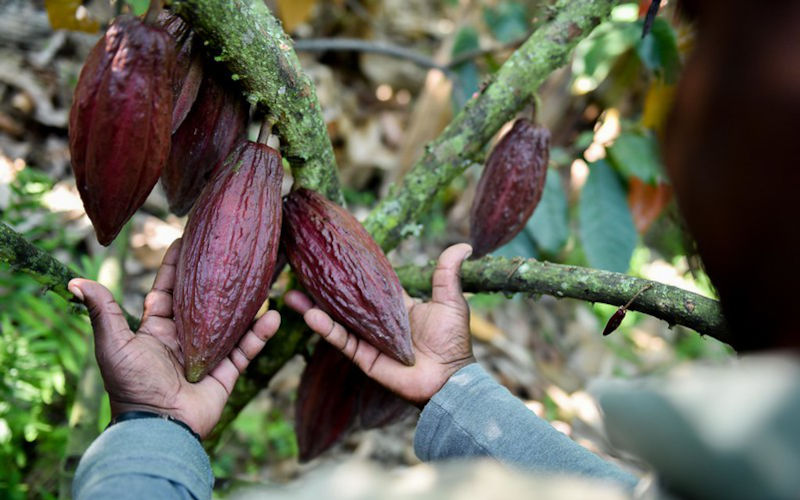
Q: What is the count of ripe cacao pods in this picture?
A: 8